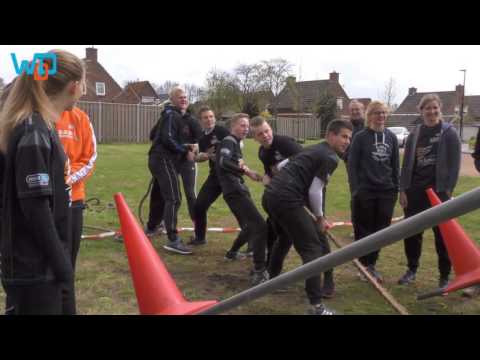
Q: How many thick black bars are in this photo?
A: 2